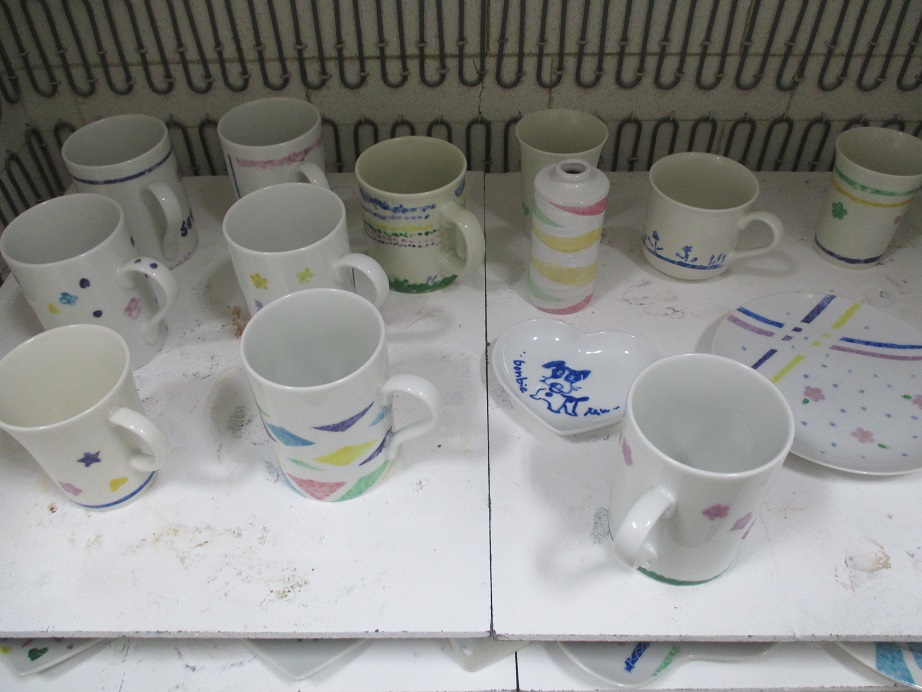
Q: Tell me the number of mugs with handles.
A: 9